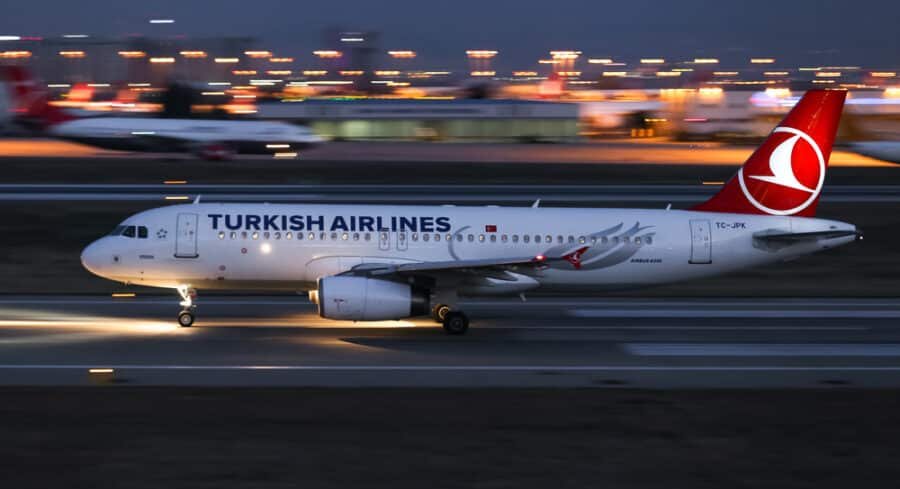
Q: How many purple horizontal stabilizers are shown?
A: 0